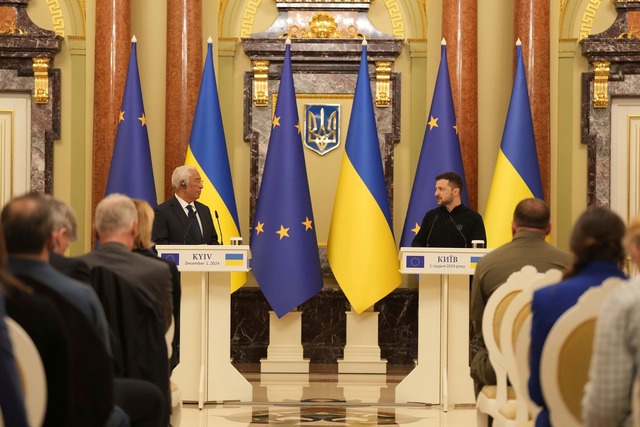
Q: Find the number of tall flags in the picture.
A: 6